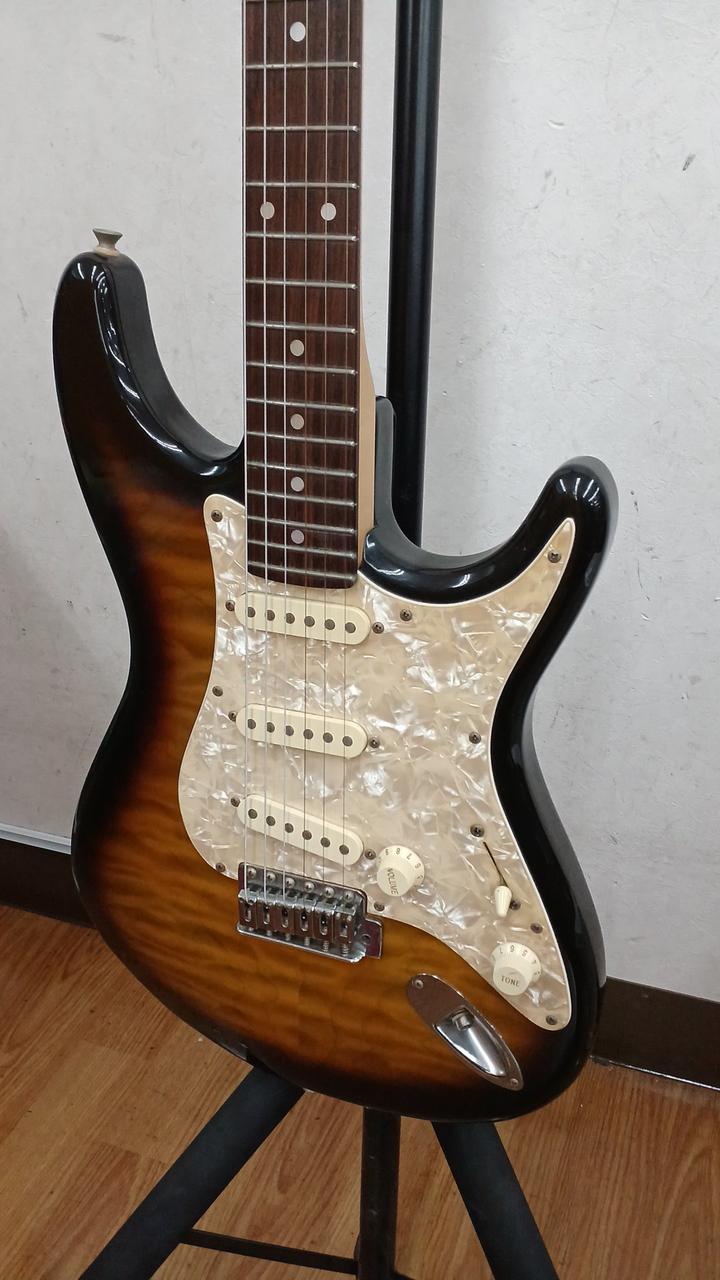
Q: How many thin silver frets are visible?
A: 14